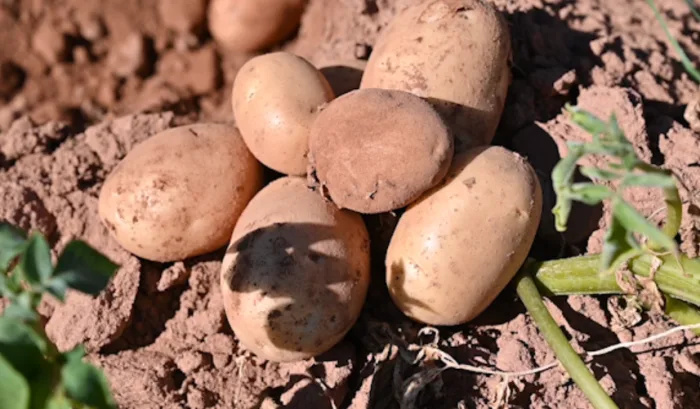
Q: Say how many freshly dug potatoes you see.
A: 7